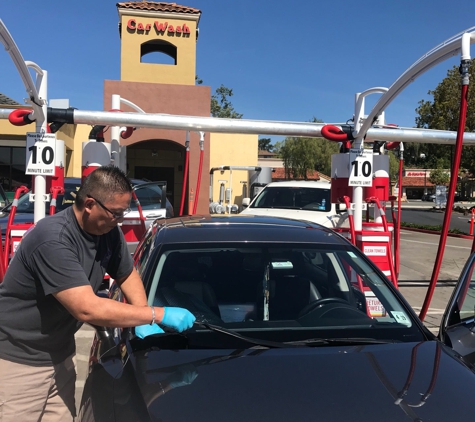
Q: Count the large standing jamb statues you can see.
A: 0